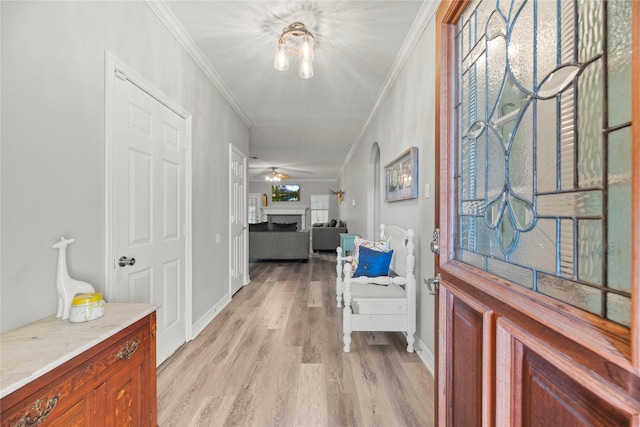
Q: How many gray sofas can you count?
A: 2